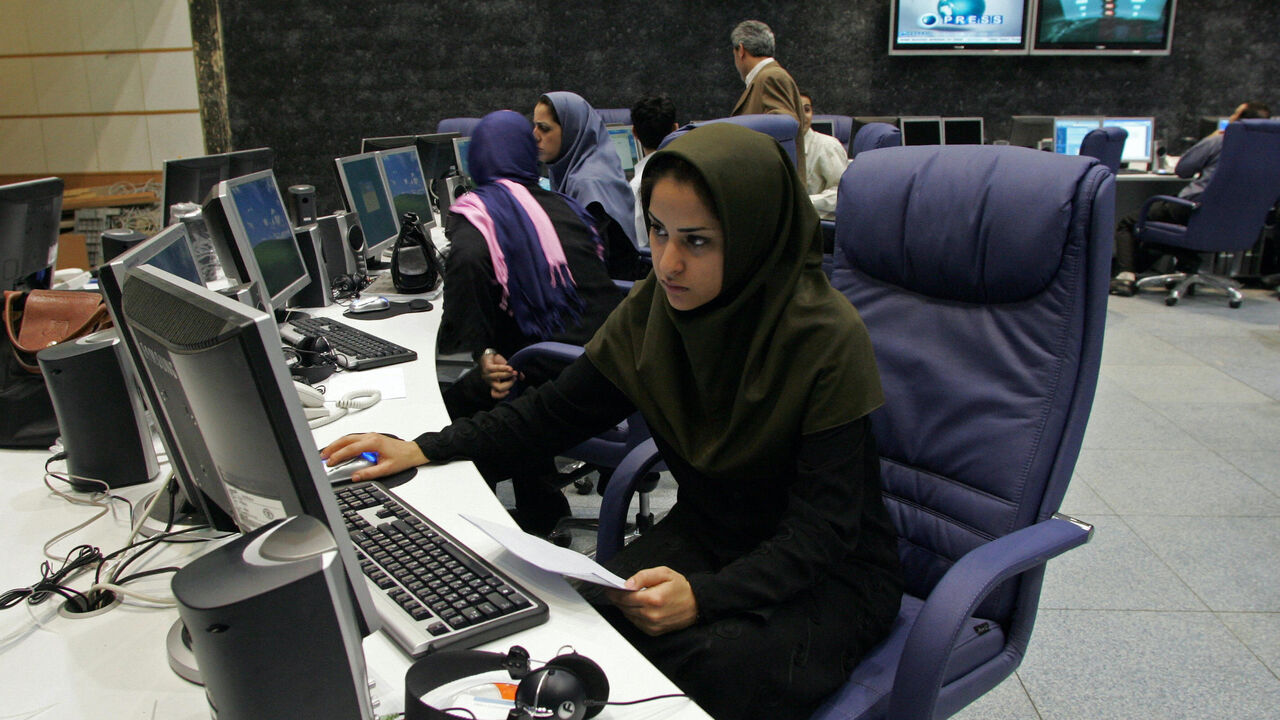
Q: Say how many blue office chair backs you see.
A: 8